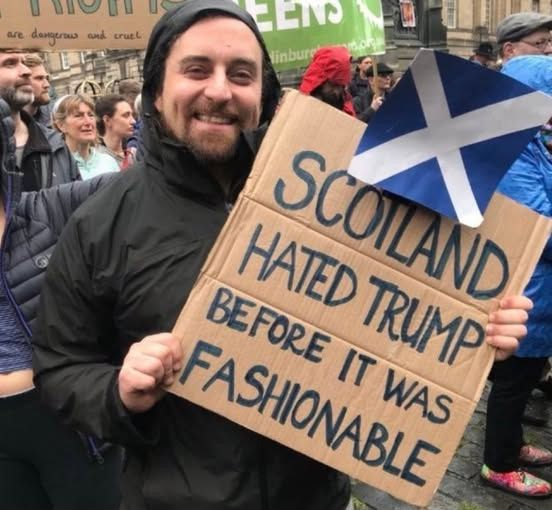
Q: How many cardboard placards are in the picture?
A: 2